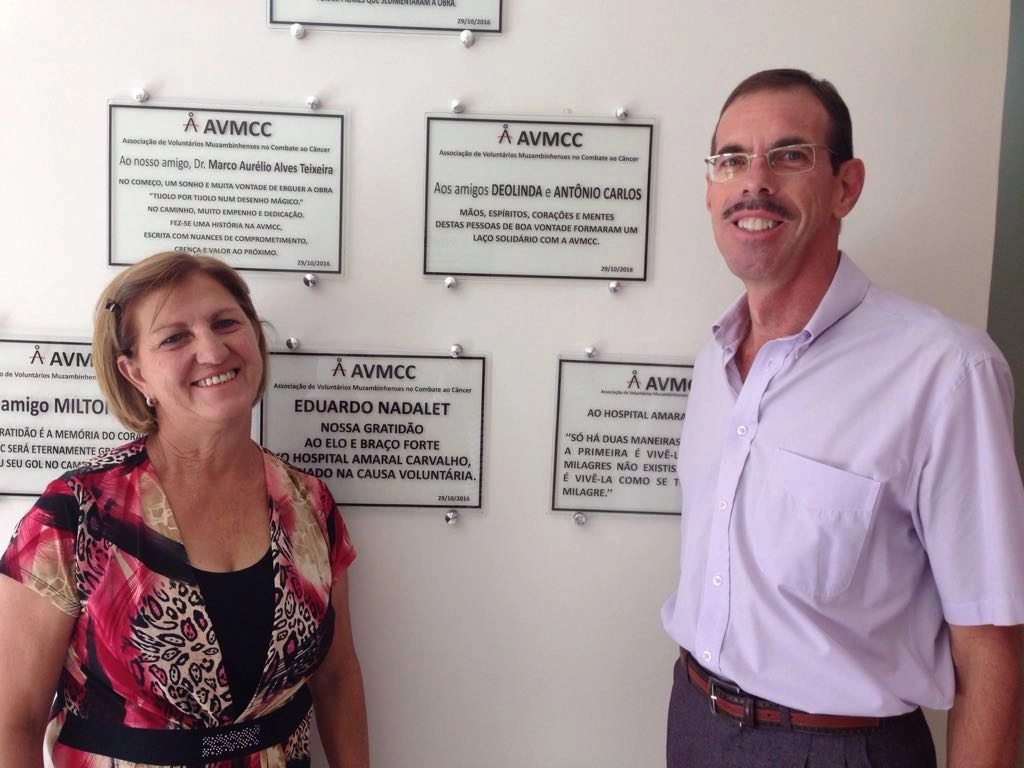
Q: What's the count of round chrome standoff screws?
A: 14